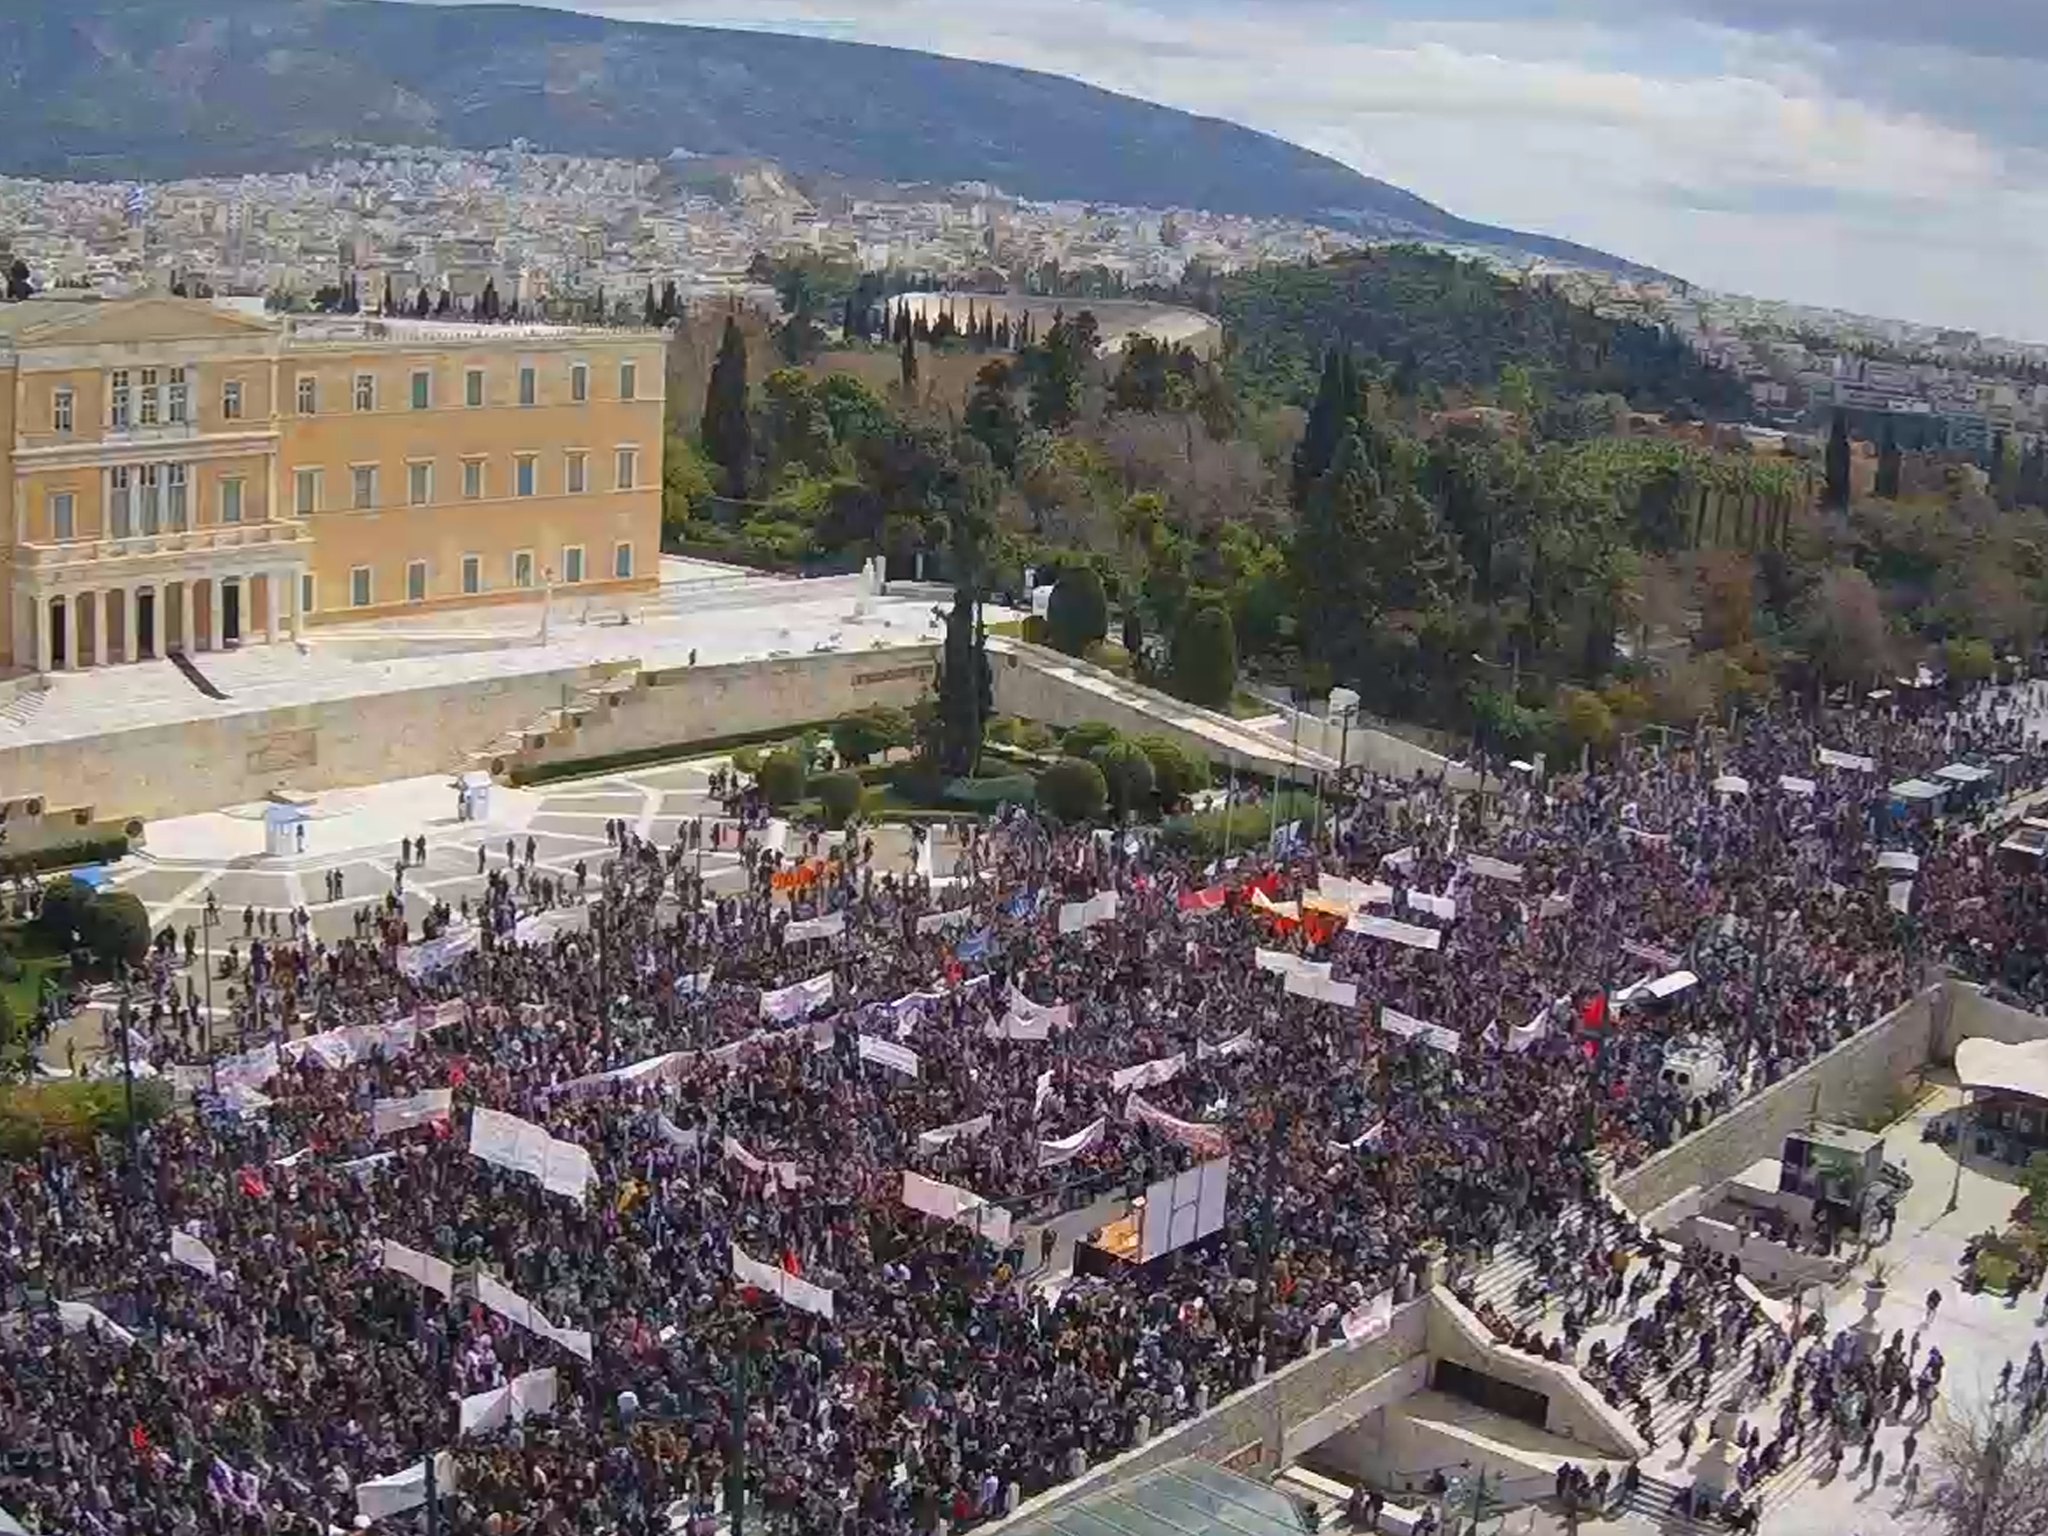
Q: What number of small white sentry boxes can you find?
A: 2